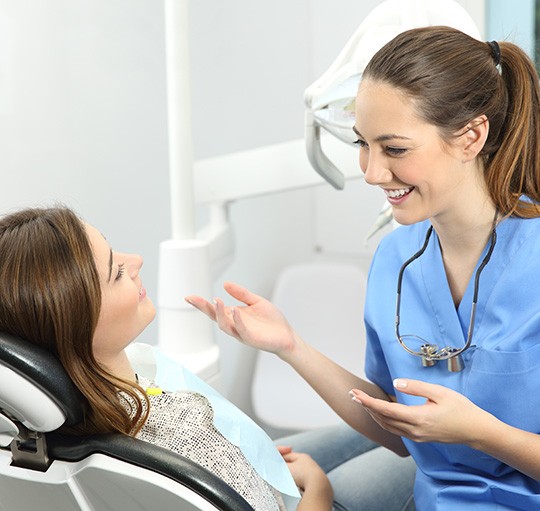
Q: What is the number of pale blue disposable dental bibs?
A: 1